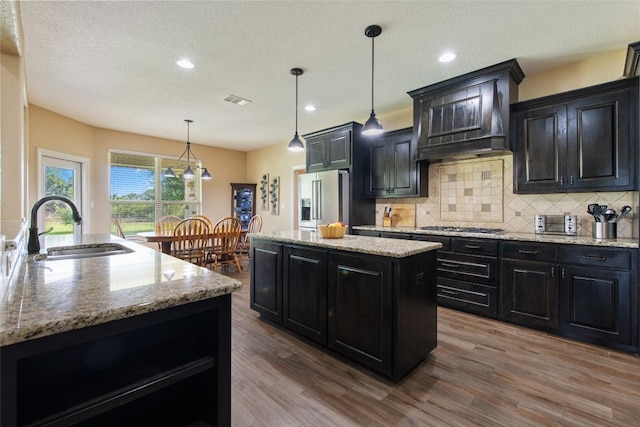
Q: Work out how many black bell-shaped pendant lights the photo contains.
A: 2